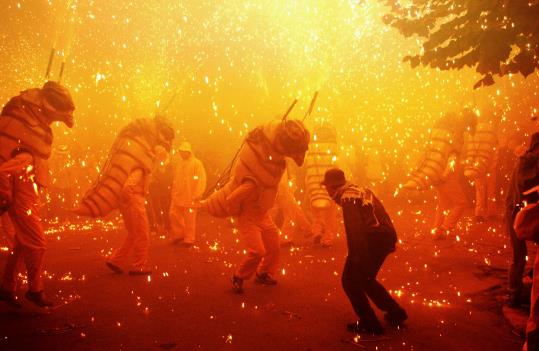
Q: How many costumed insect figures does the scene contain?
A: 6